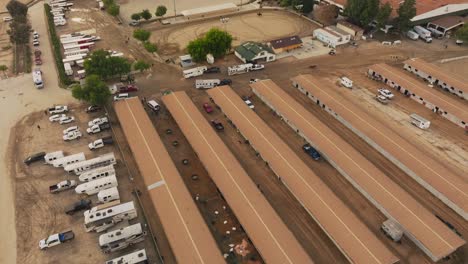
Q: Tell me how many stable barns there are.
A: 7